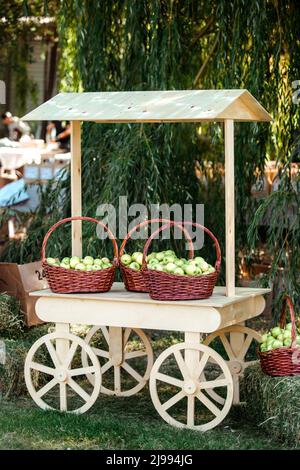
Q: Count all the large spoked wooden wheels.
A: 4